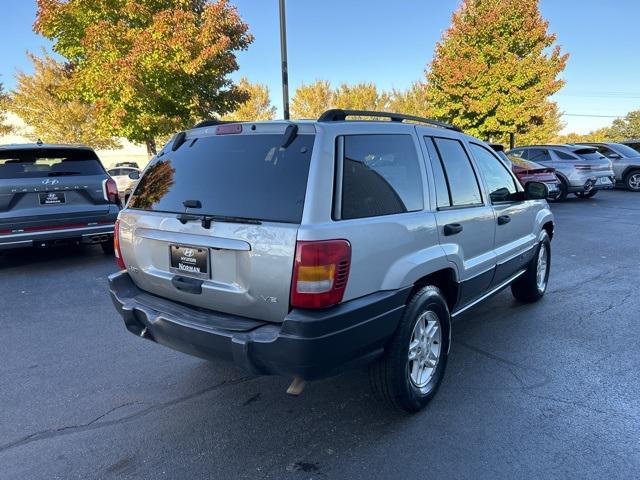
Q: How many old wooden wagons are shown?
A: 0